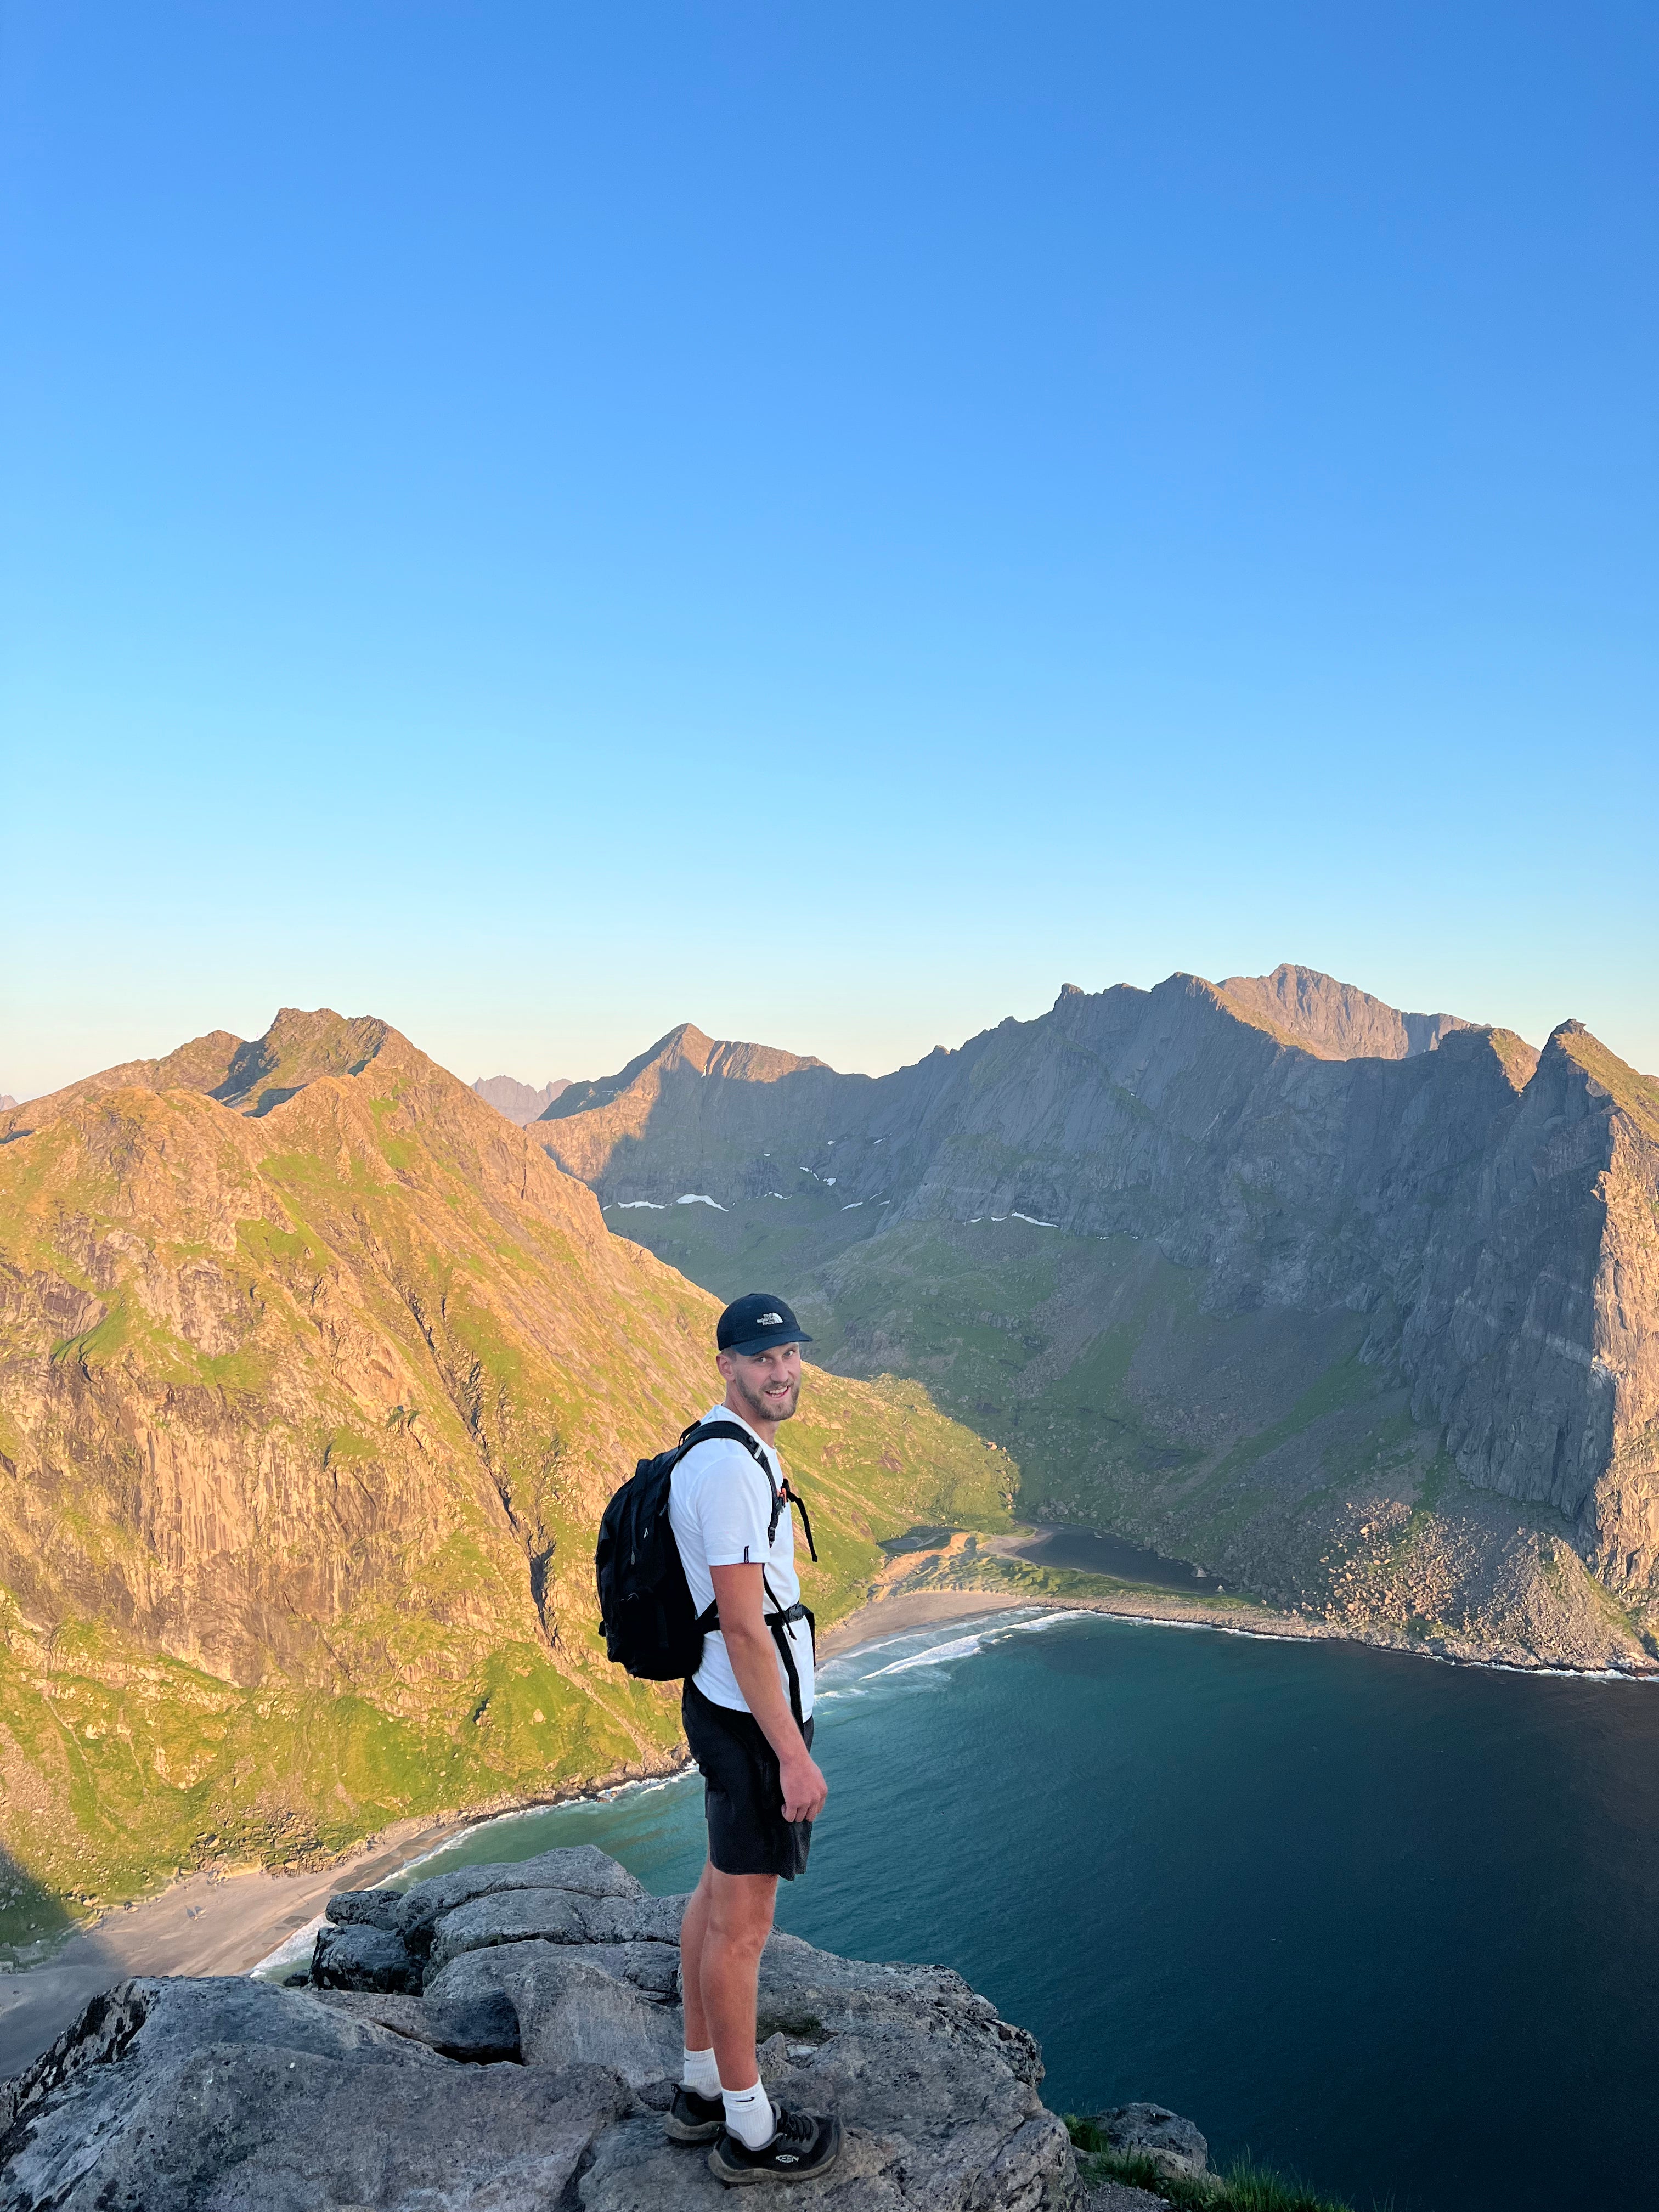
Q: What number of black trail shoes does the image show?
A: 2